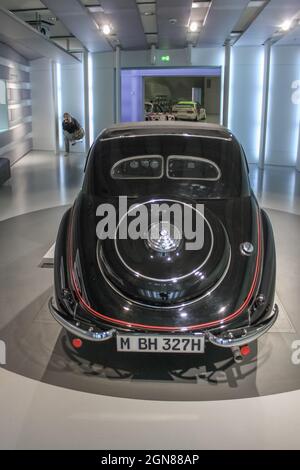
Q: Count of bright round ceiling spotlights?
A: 3